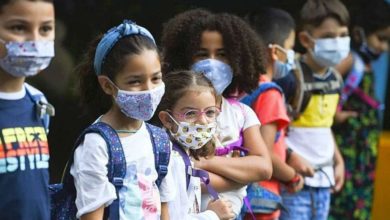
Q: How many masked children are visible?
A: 7